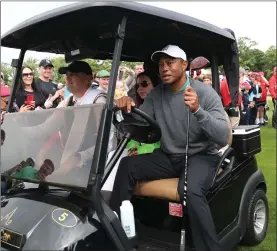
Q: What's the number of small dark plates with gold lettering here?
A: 1